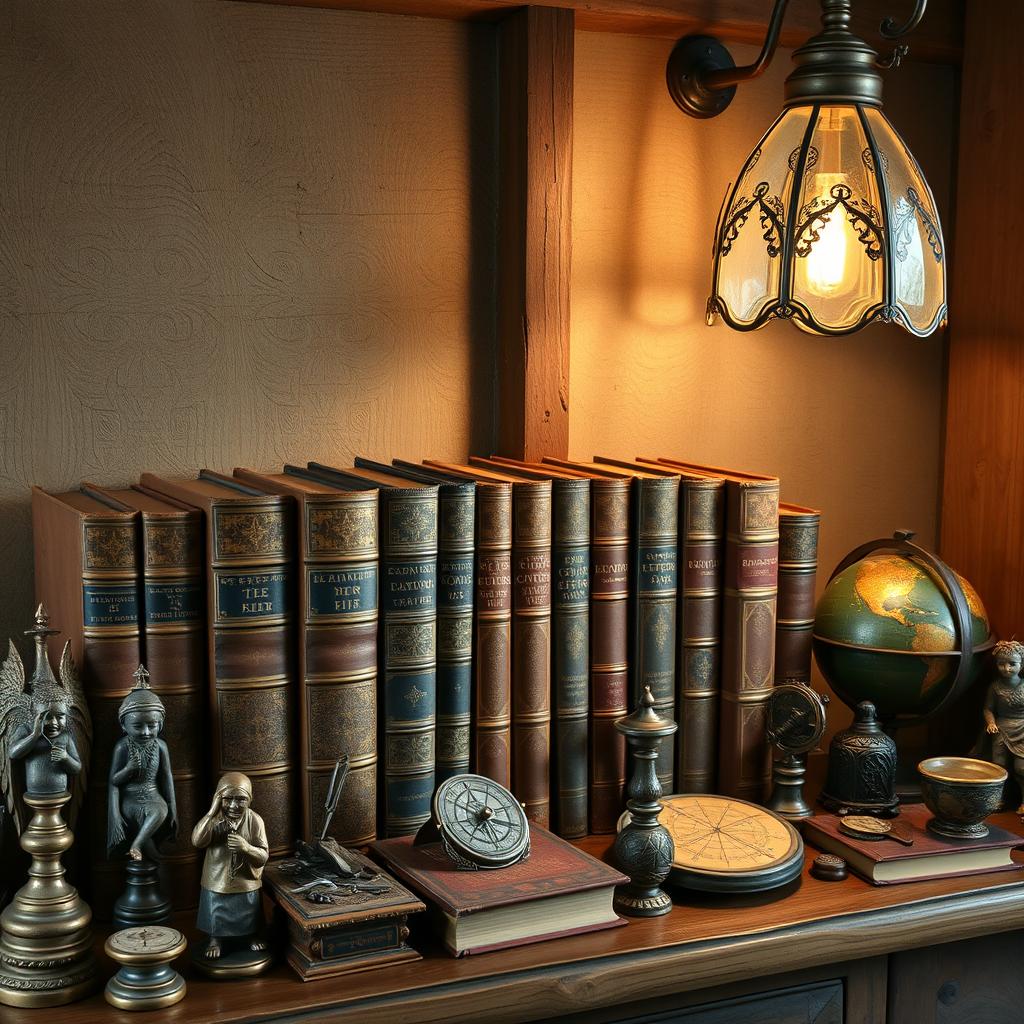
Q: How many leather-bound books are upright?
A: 14